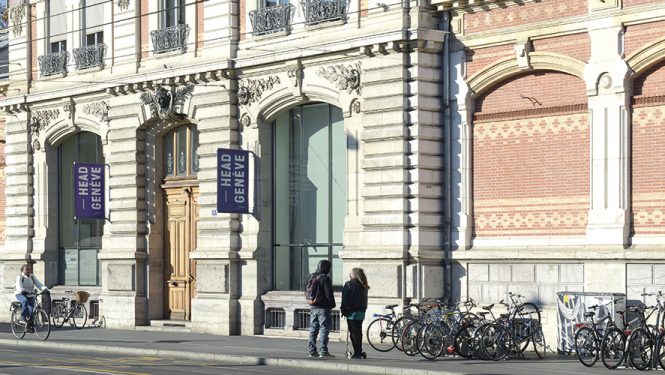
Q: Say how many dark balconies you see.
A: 5